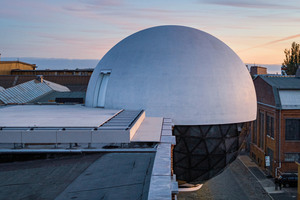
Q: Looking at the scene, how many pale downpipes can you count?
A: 1